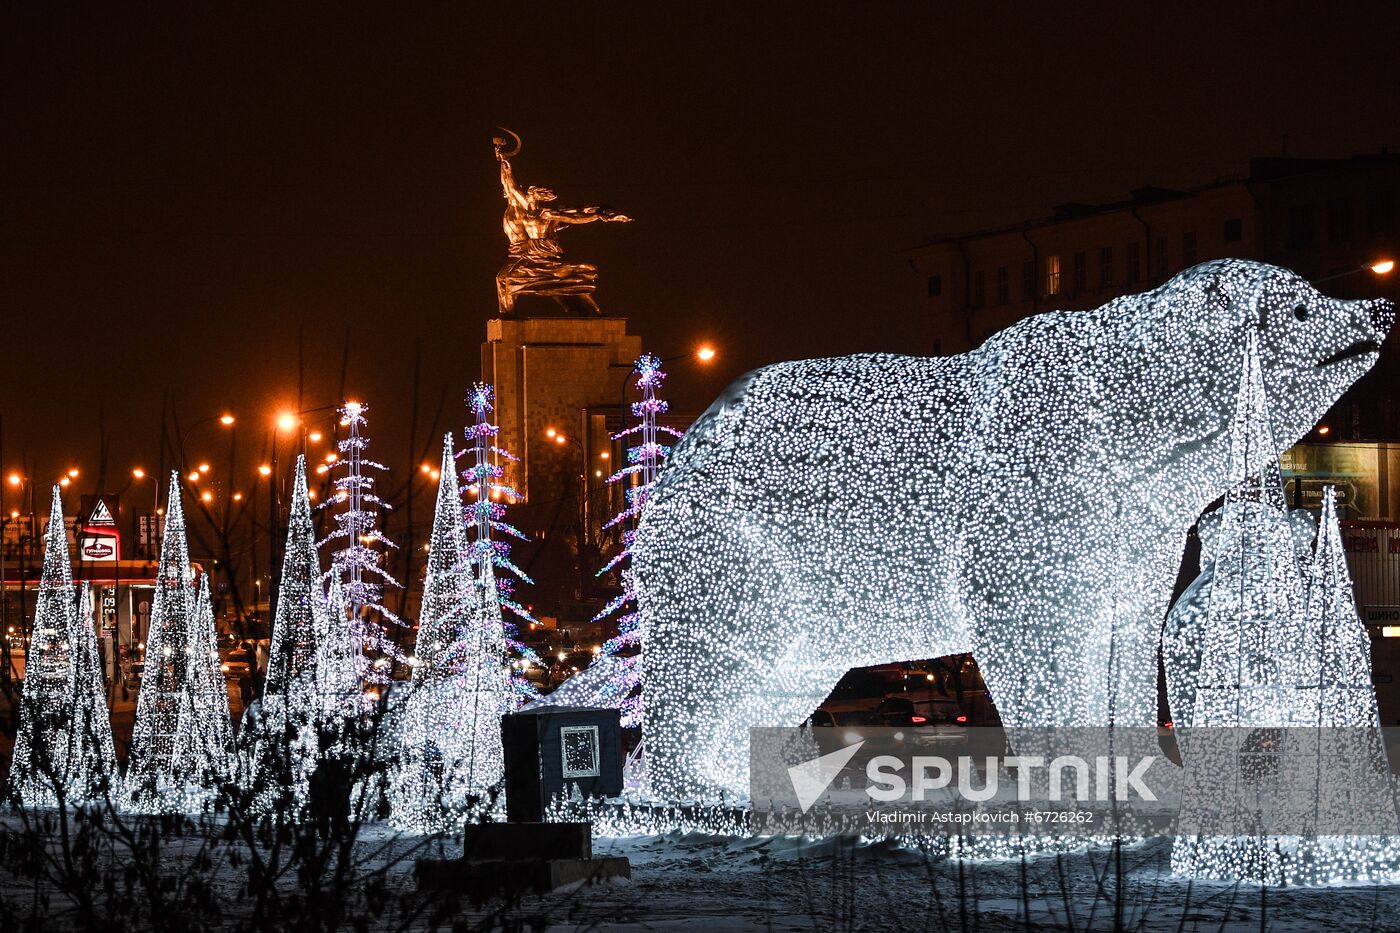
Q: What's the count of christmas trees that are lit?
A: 13